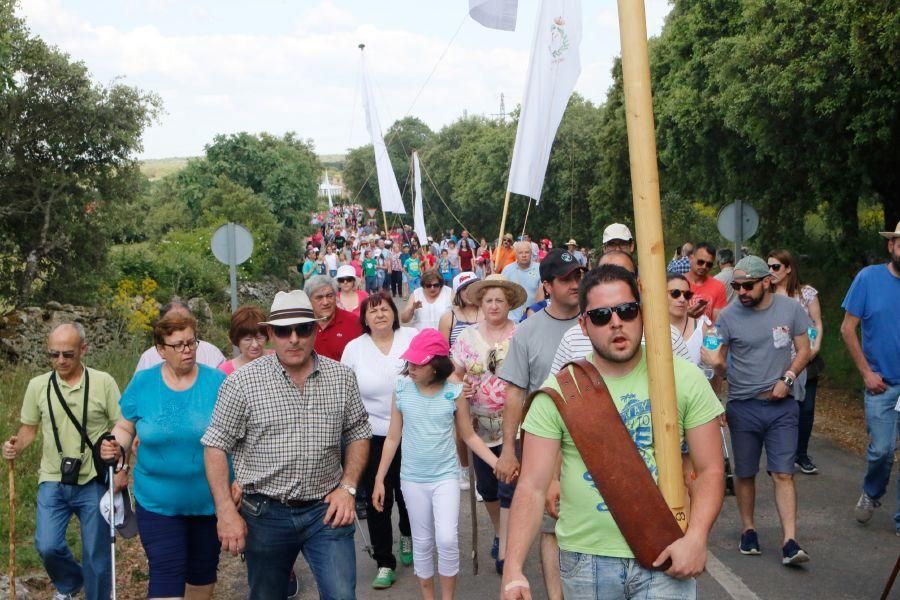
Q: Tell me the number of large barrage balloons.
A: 0